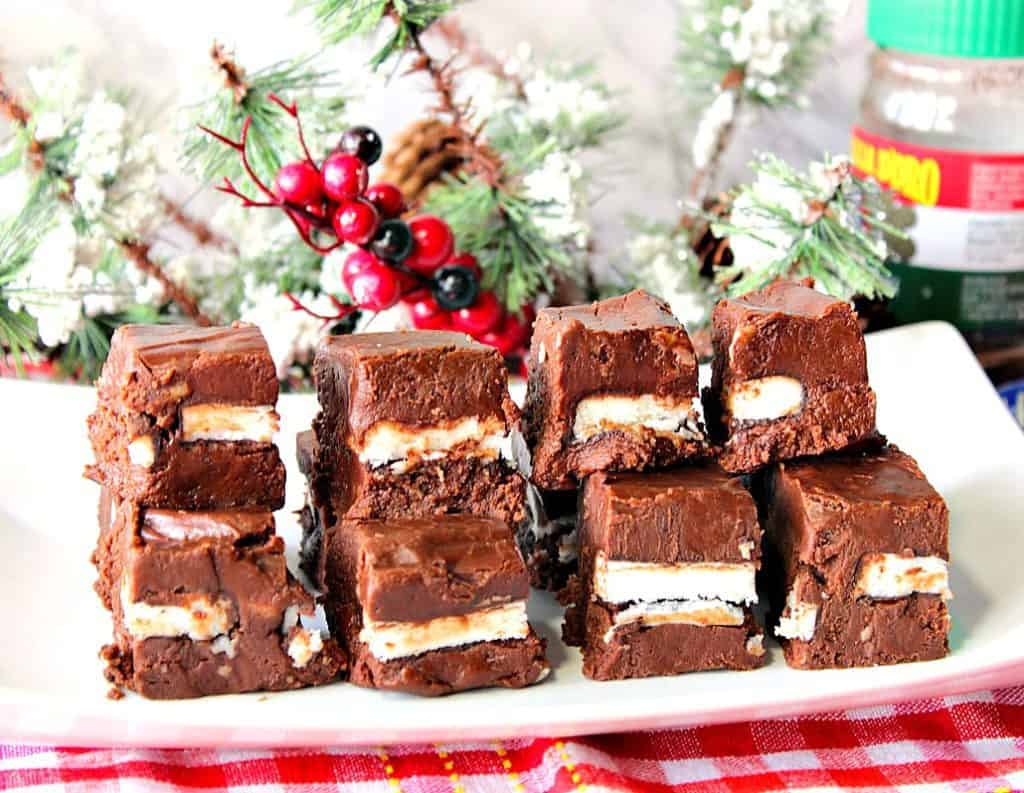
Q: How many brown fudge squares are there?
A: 8